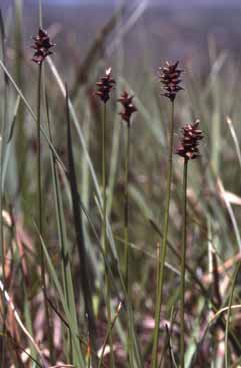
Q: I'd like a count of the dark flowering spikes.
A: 5